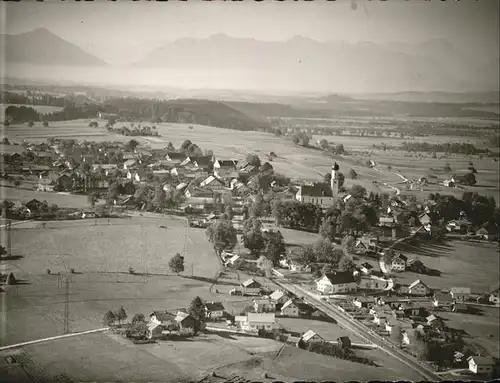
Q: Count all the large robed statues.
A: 0